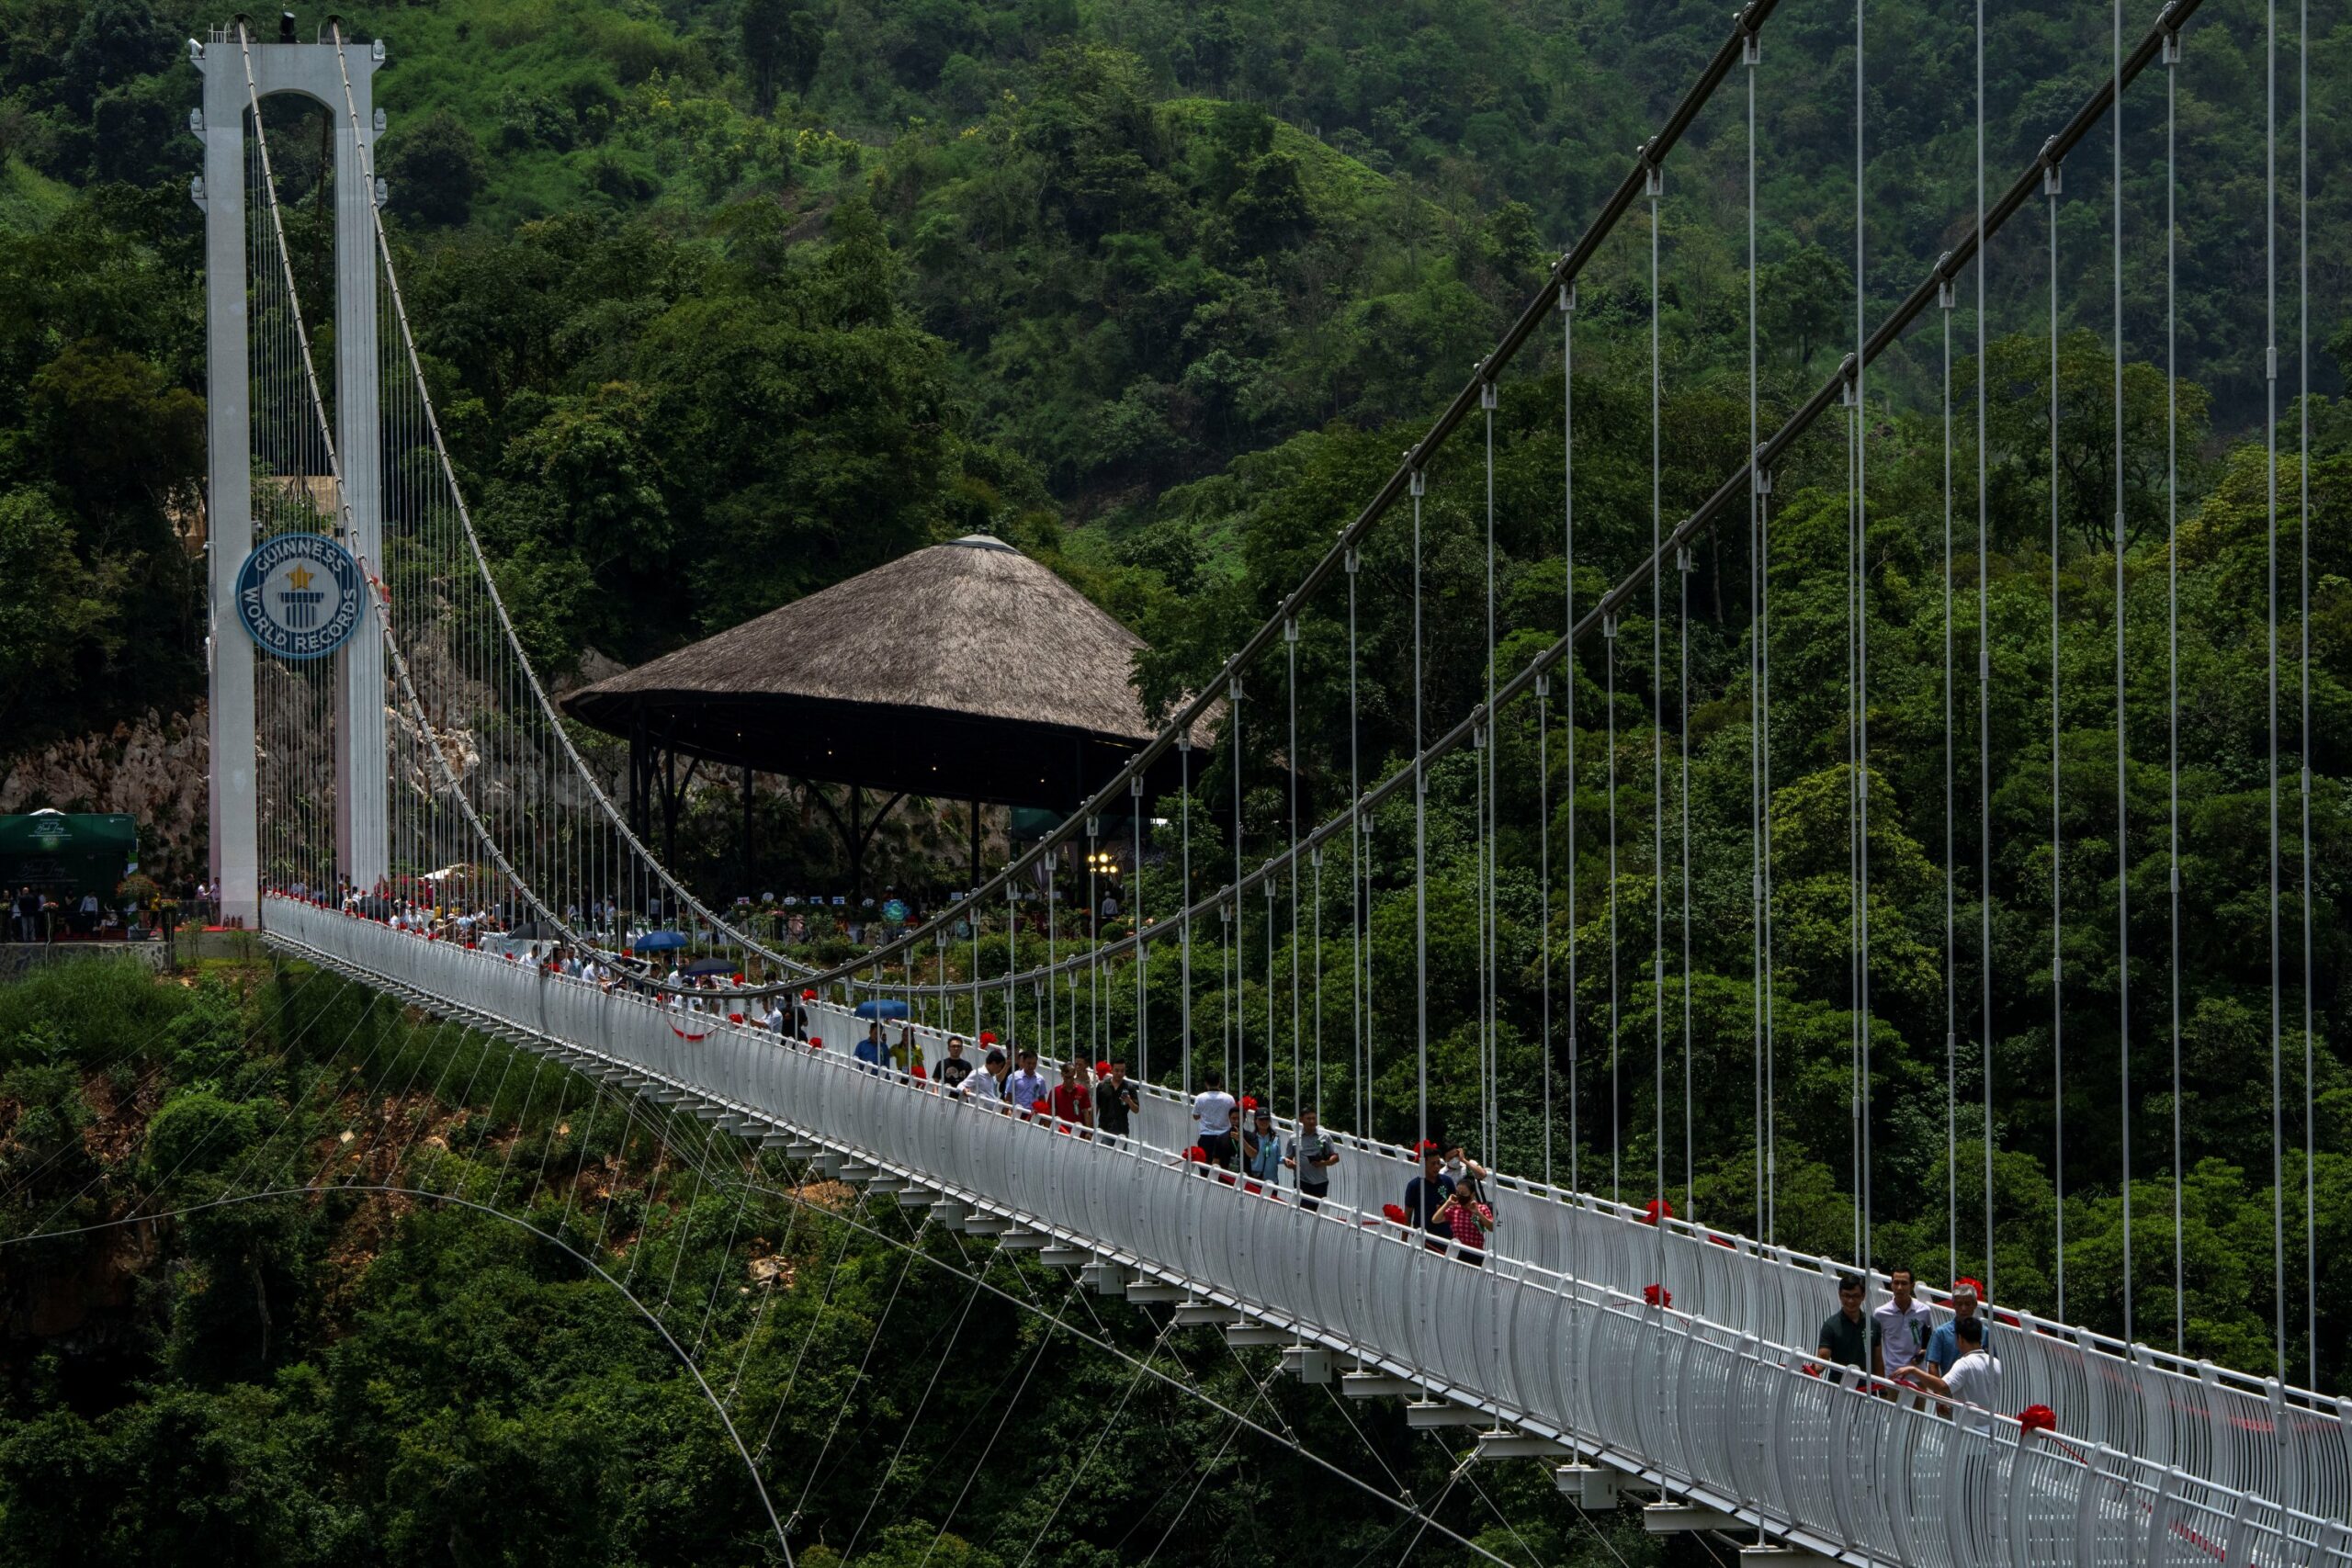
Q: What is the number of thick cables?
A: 2